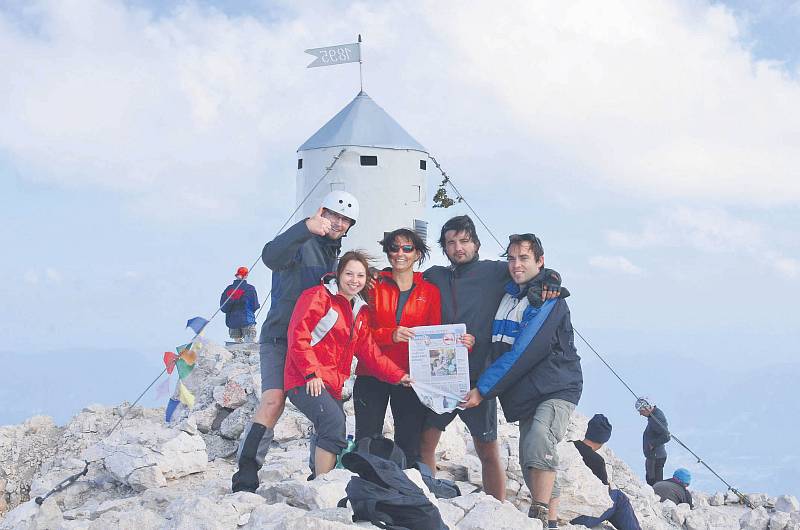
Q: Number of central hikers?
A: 5